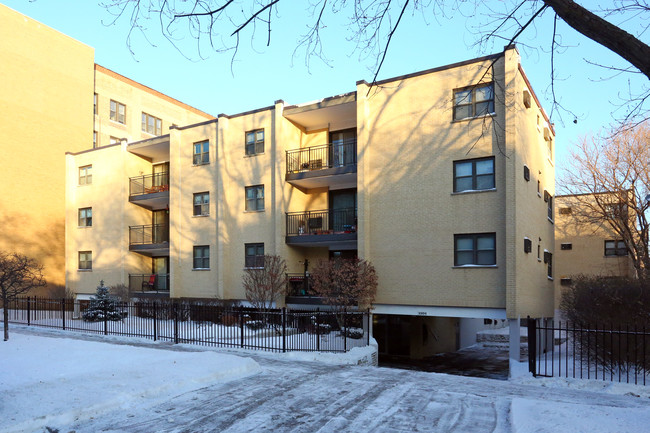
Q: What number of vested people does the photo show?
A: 0